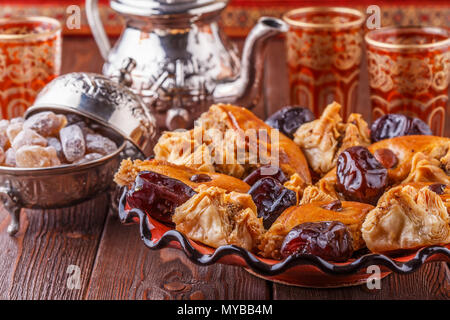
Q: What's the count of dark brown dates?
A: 7